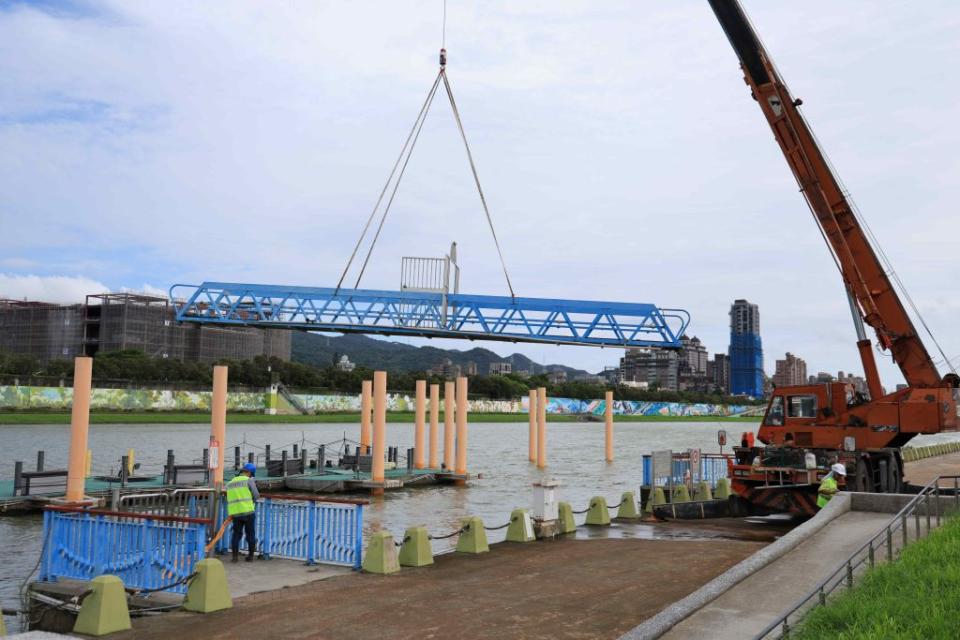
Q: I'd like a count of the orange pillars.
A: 11